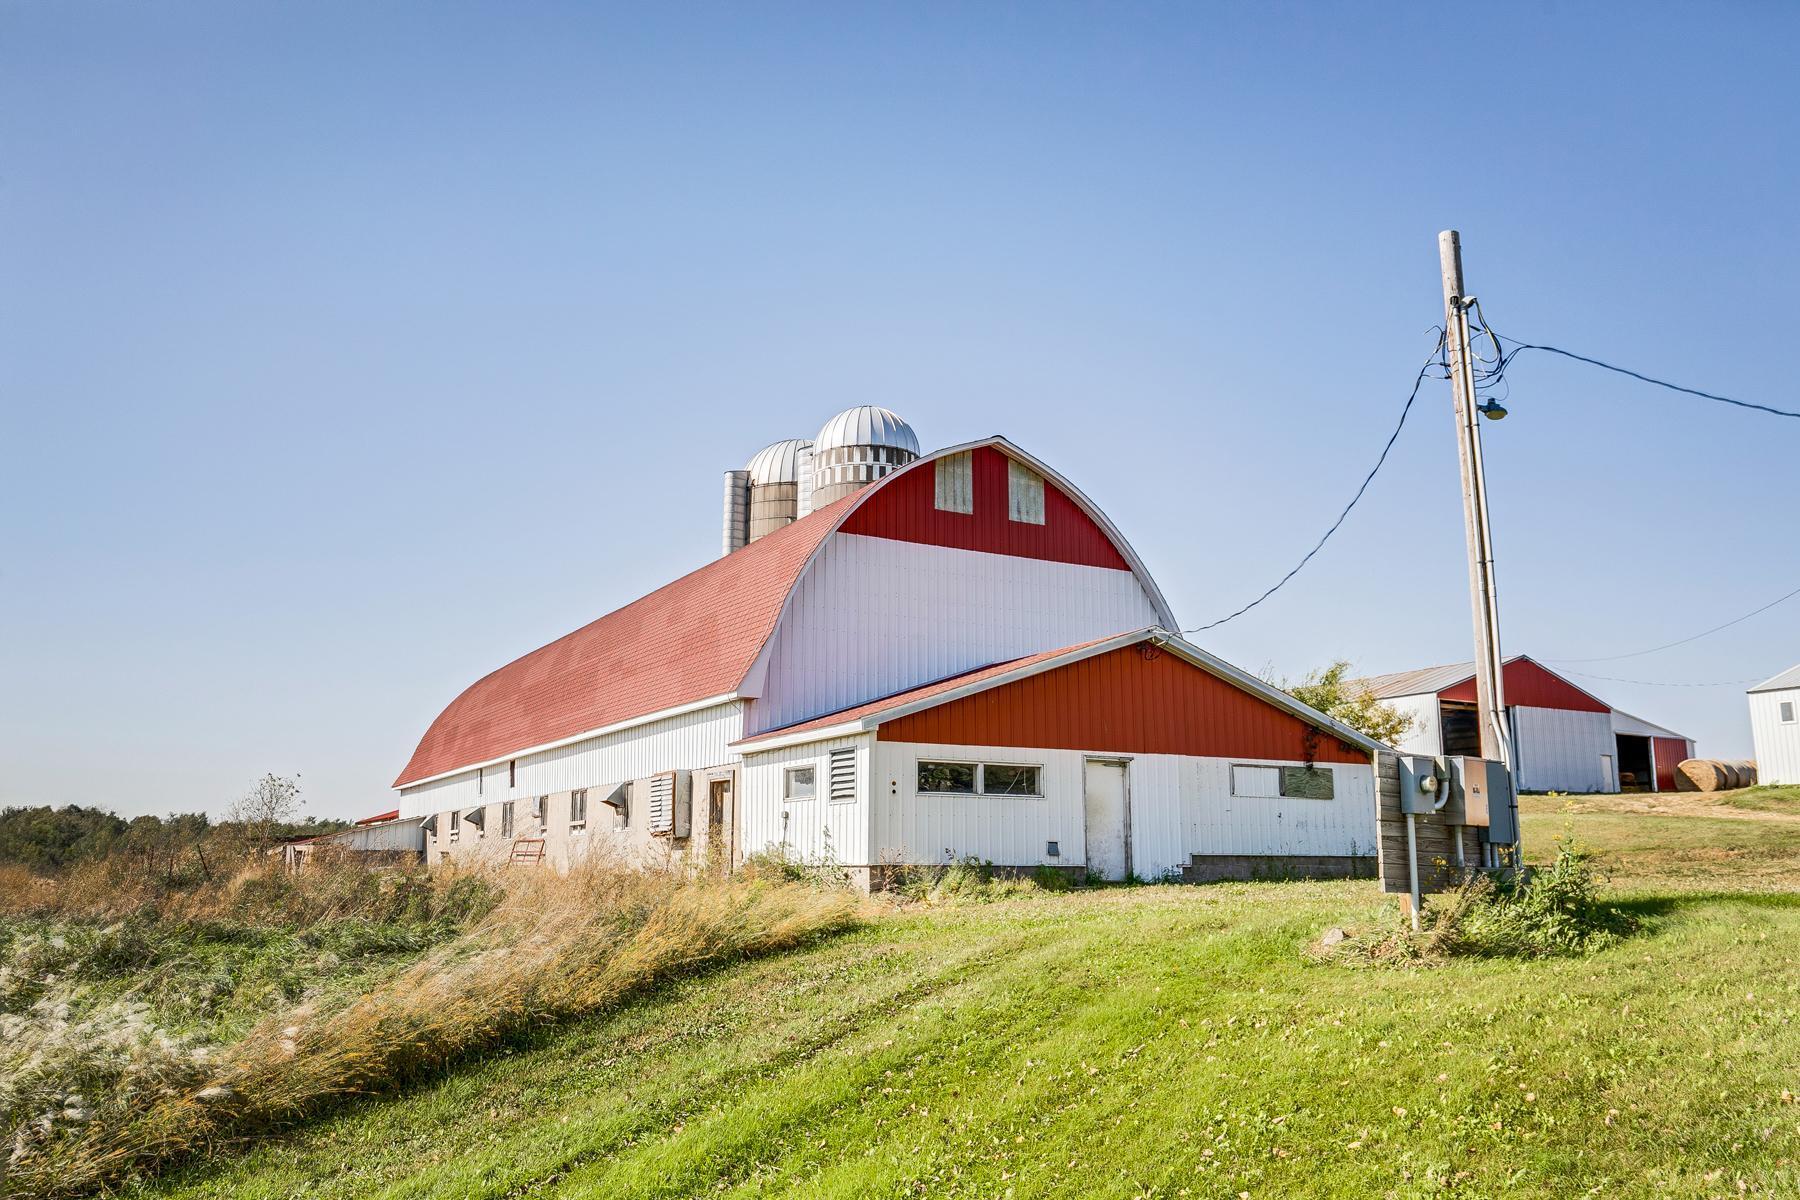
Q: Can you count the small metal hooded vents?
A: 3